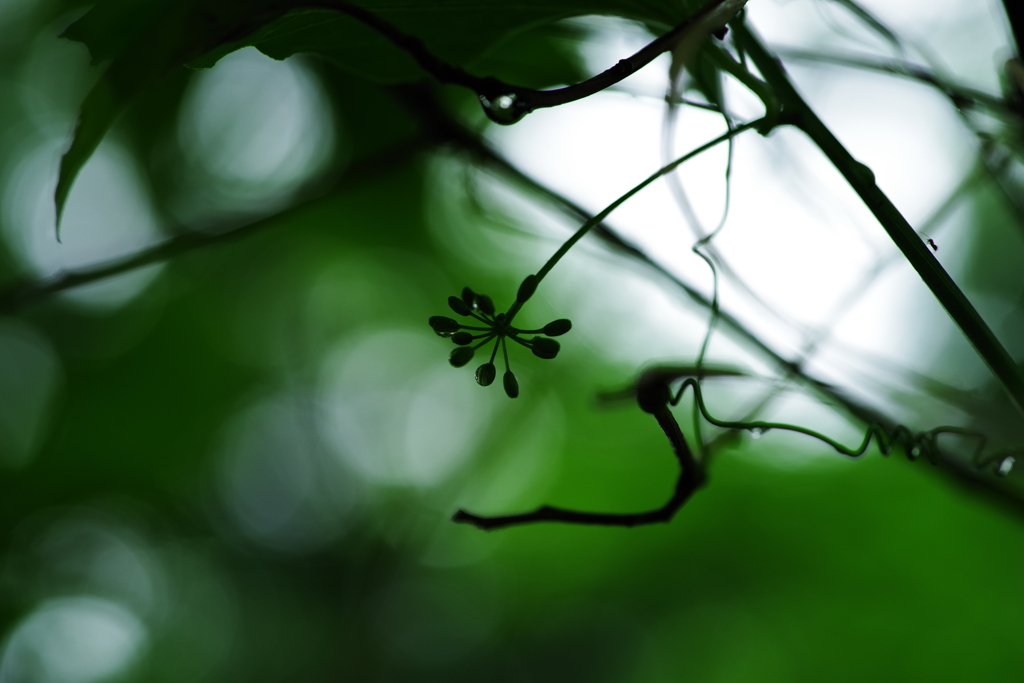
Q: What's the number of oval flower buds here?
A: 11